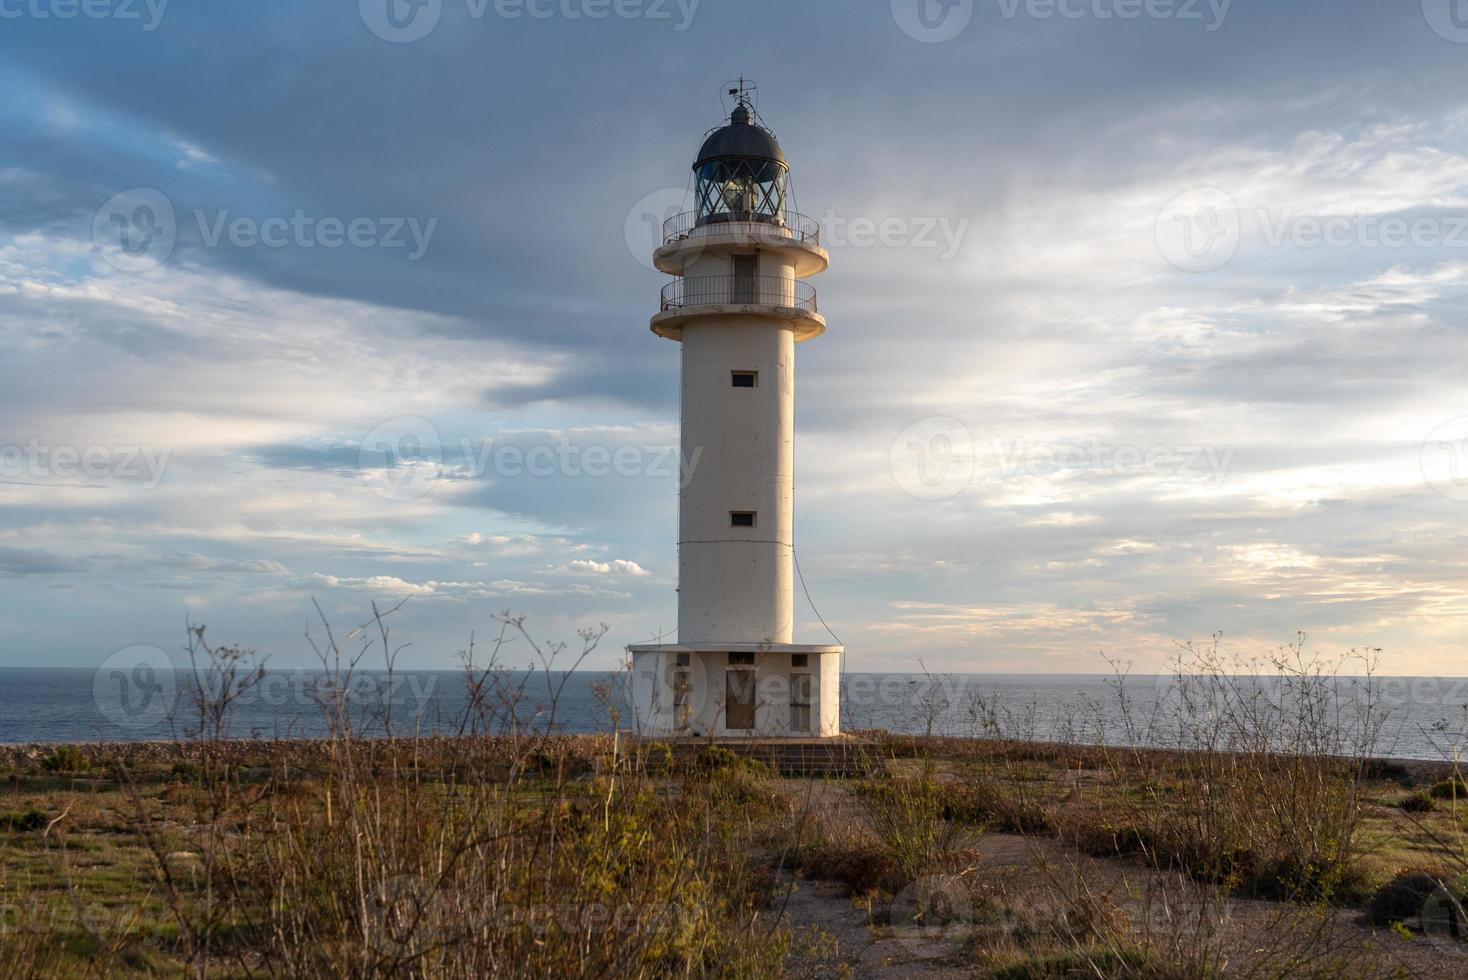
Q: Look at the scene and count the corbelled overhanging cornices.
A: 2